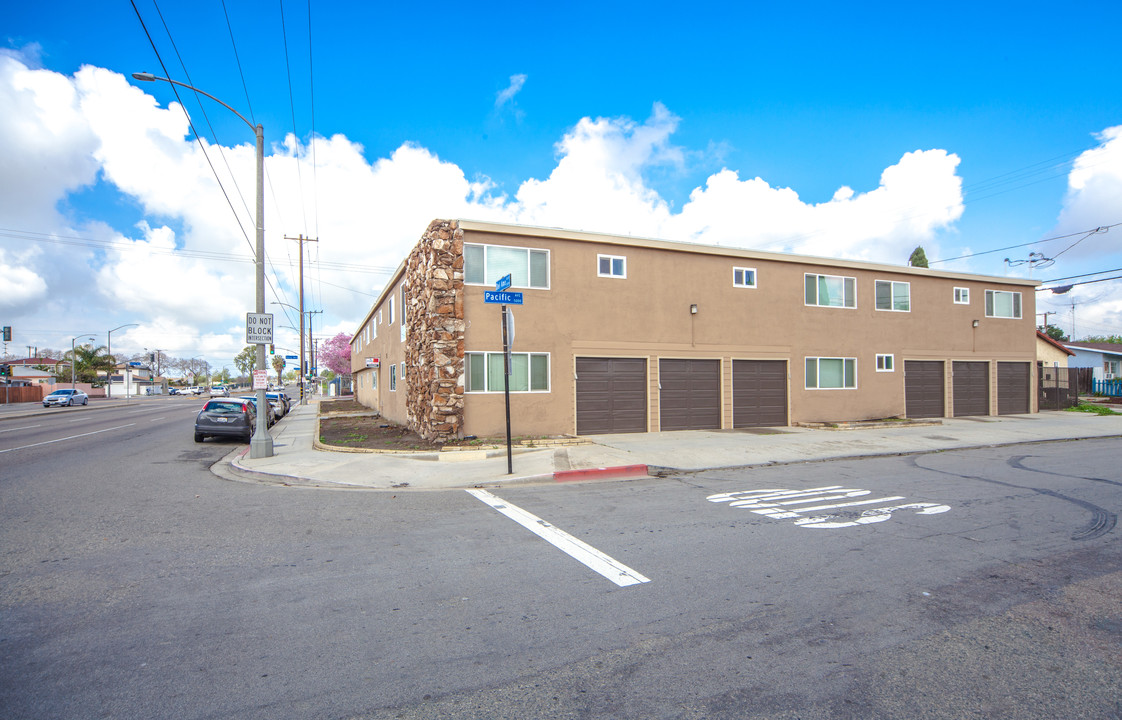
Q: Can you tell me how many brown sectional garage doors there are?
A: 6